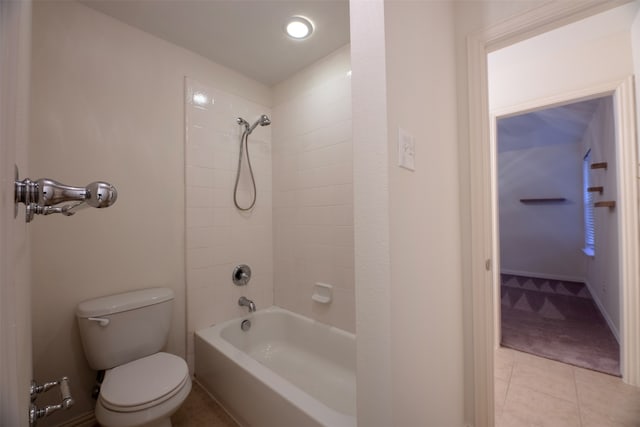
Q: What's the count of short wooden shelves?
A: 3